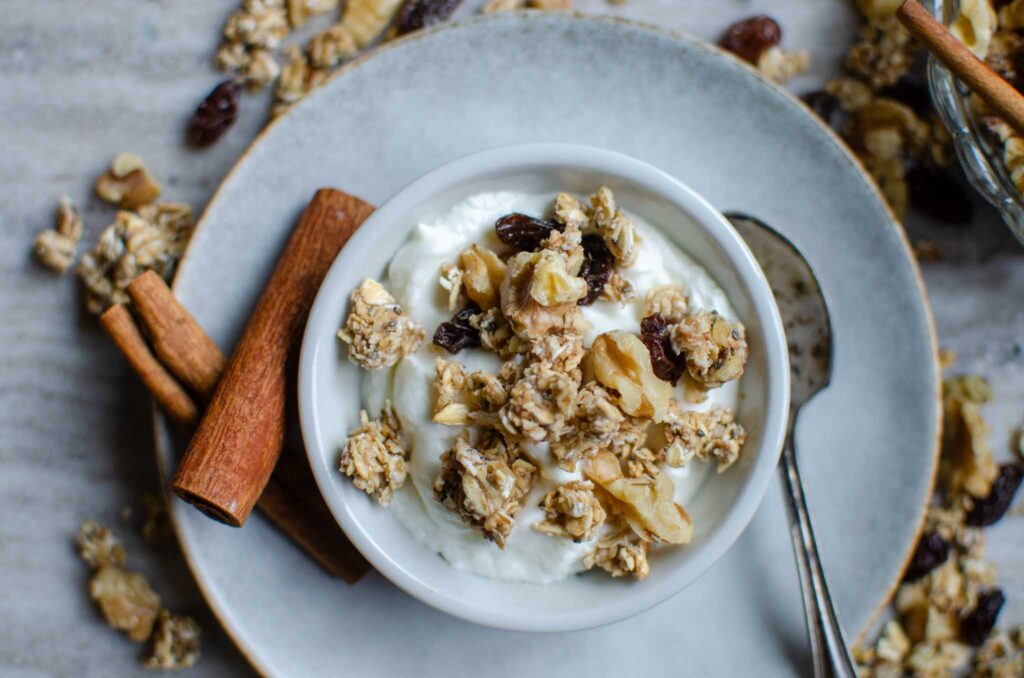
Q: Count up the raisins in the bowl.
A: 4